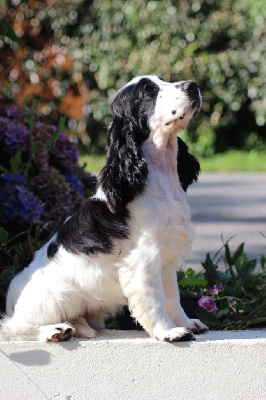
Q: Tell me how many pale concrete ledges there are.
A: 1